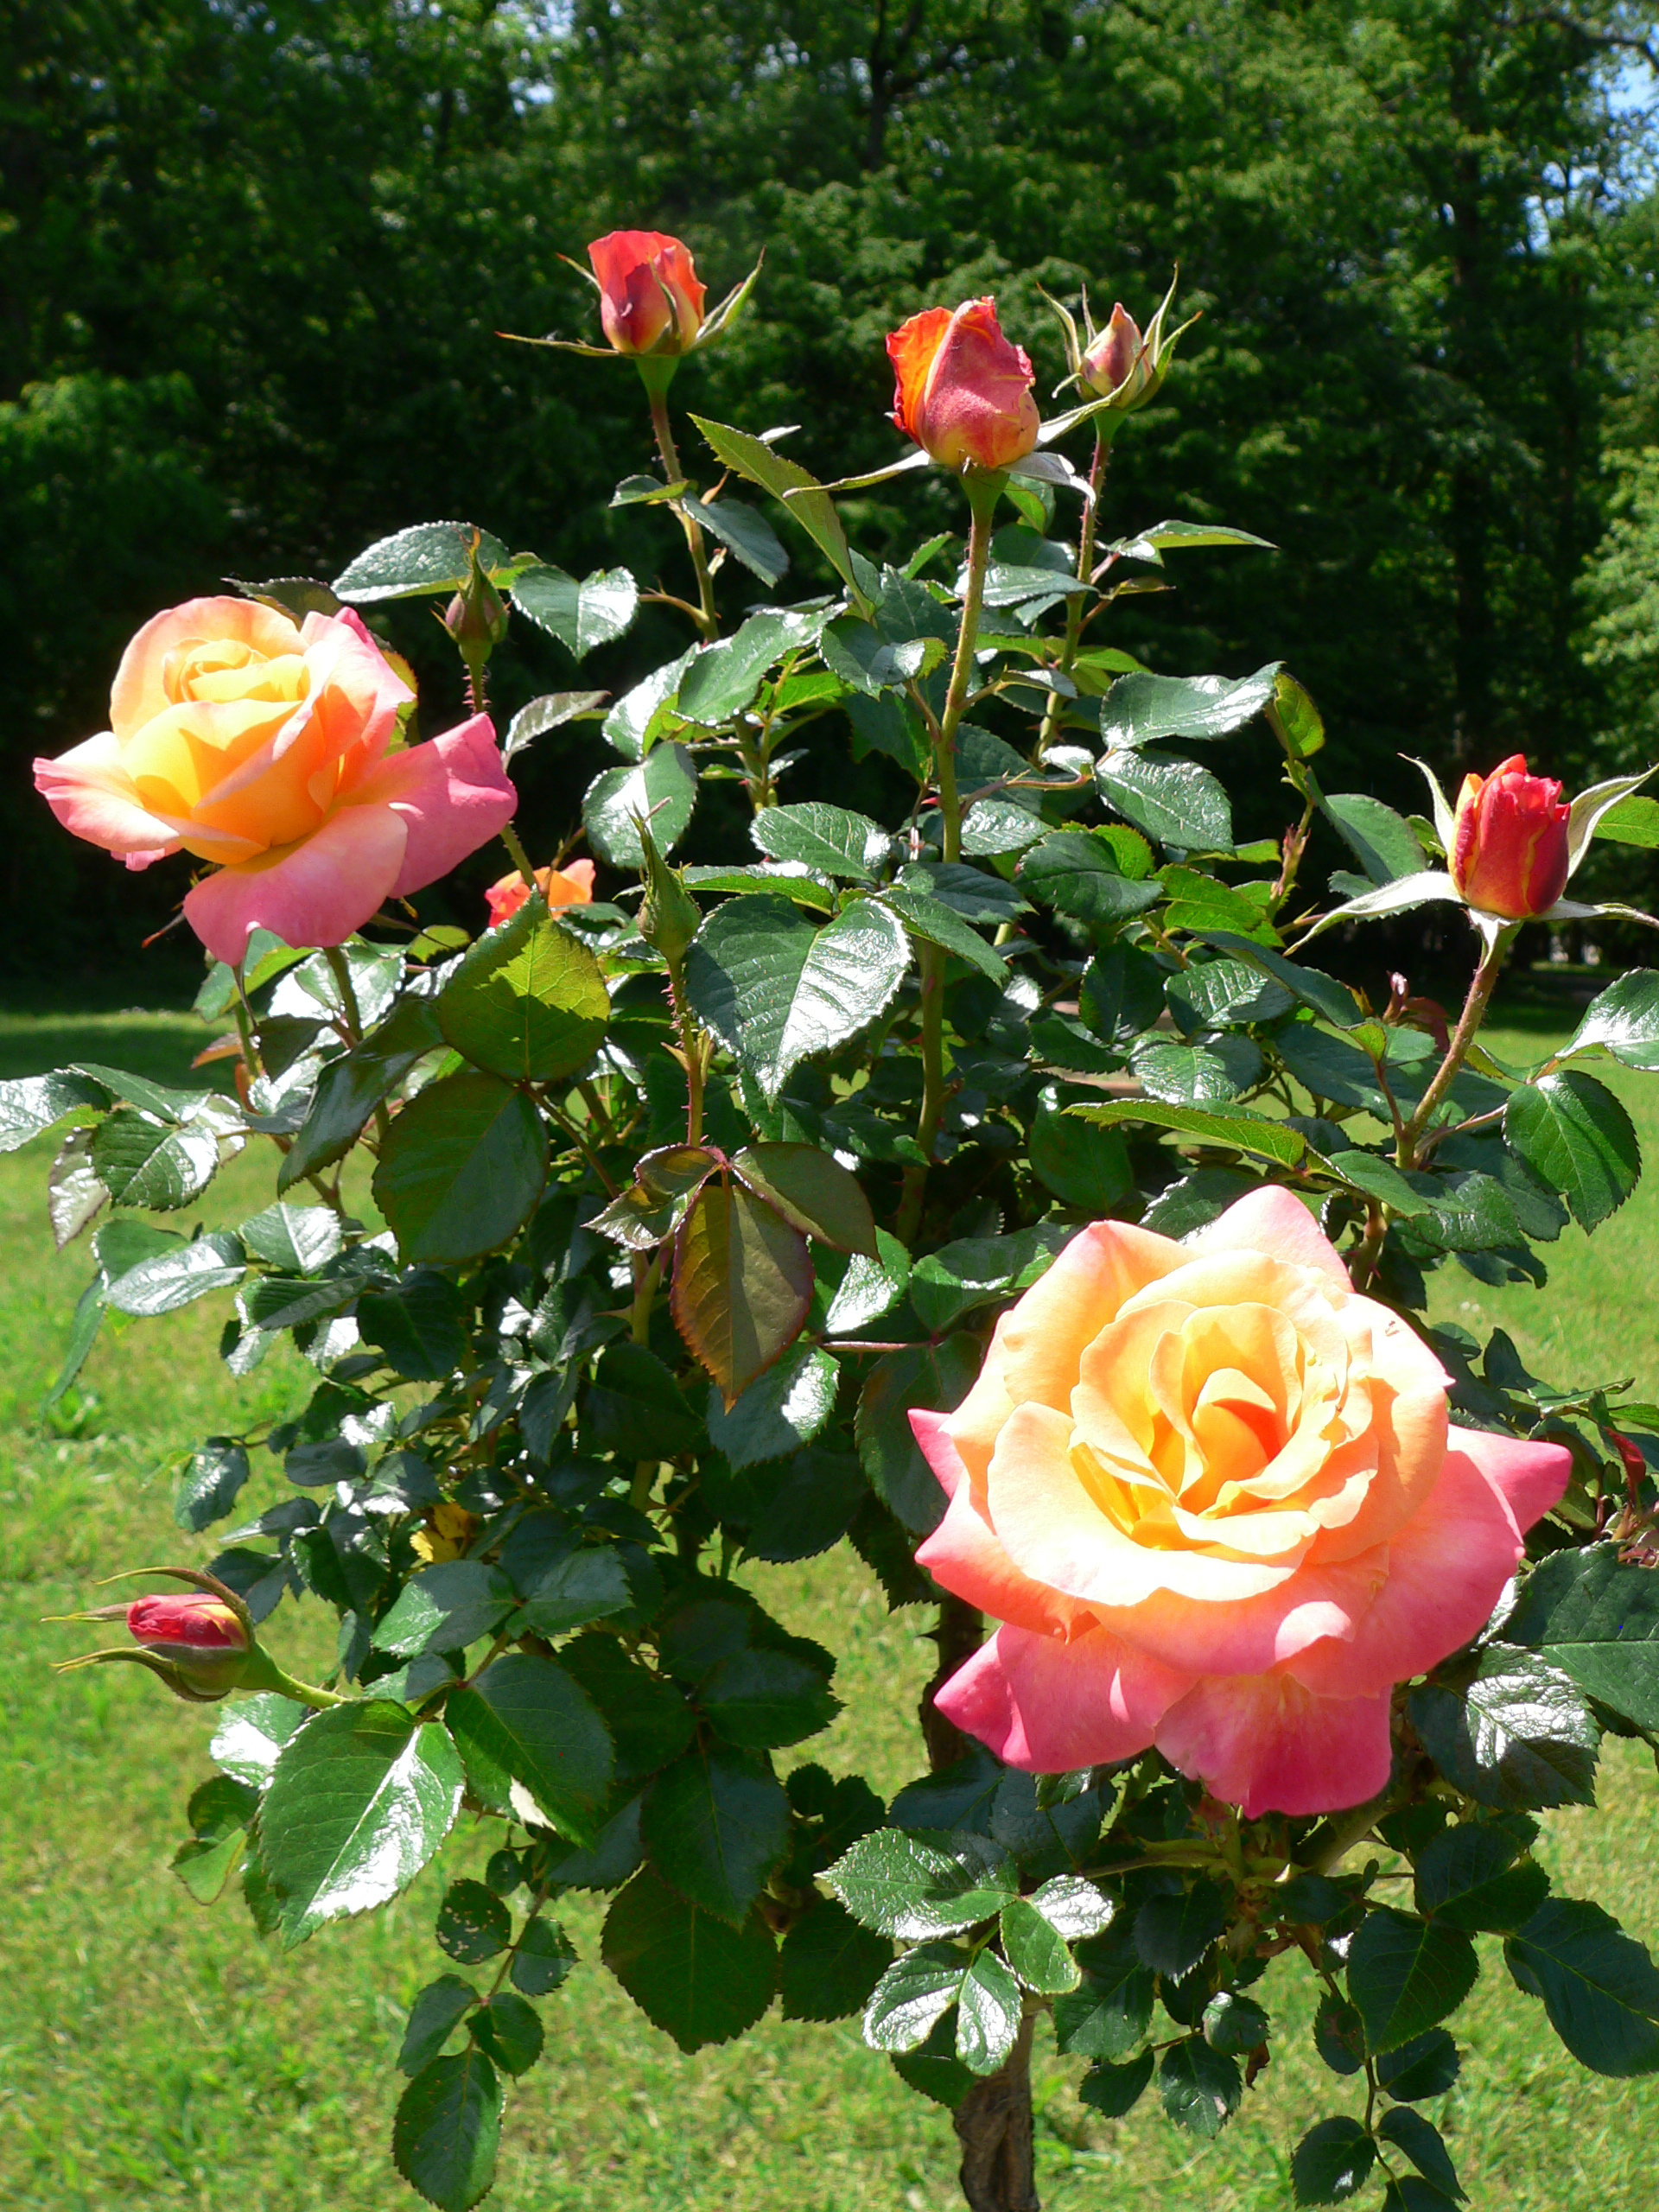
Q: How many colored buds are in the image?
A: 5